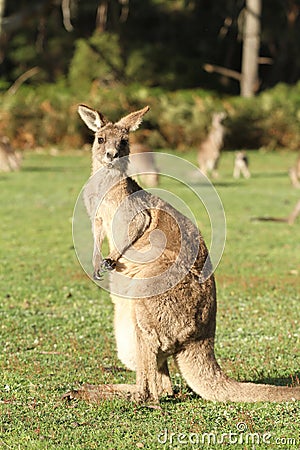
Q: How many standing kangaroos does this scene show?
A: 2